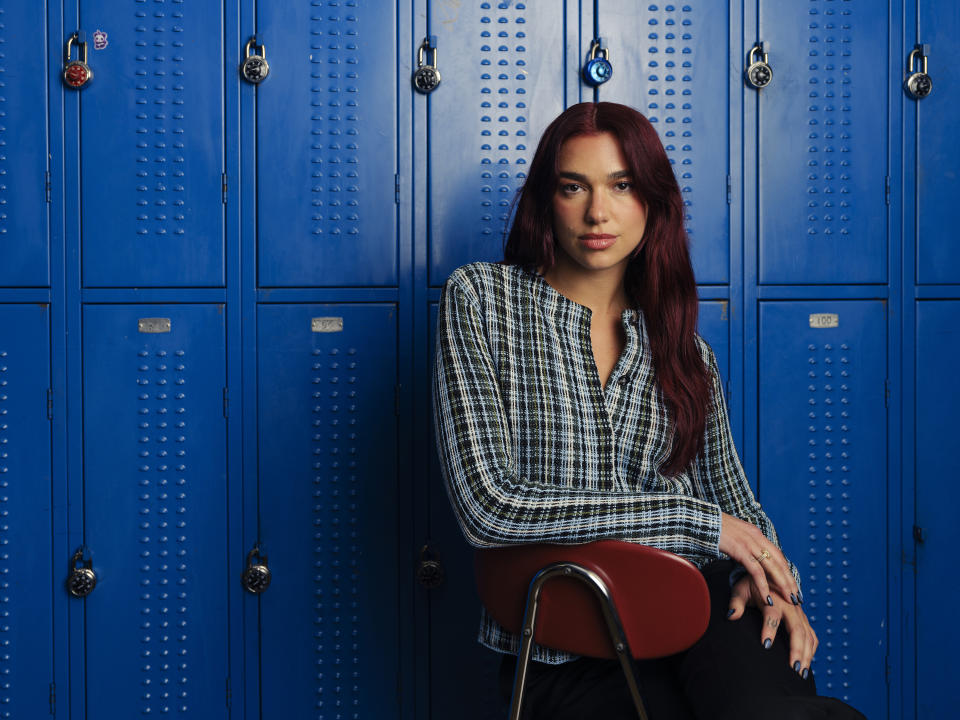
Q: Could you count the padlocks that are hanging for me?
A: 9